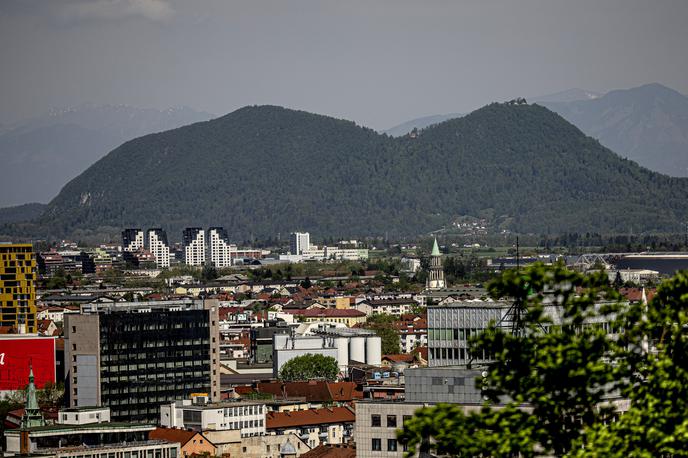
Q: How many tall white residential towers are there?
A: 4